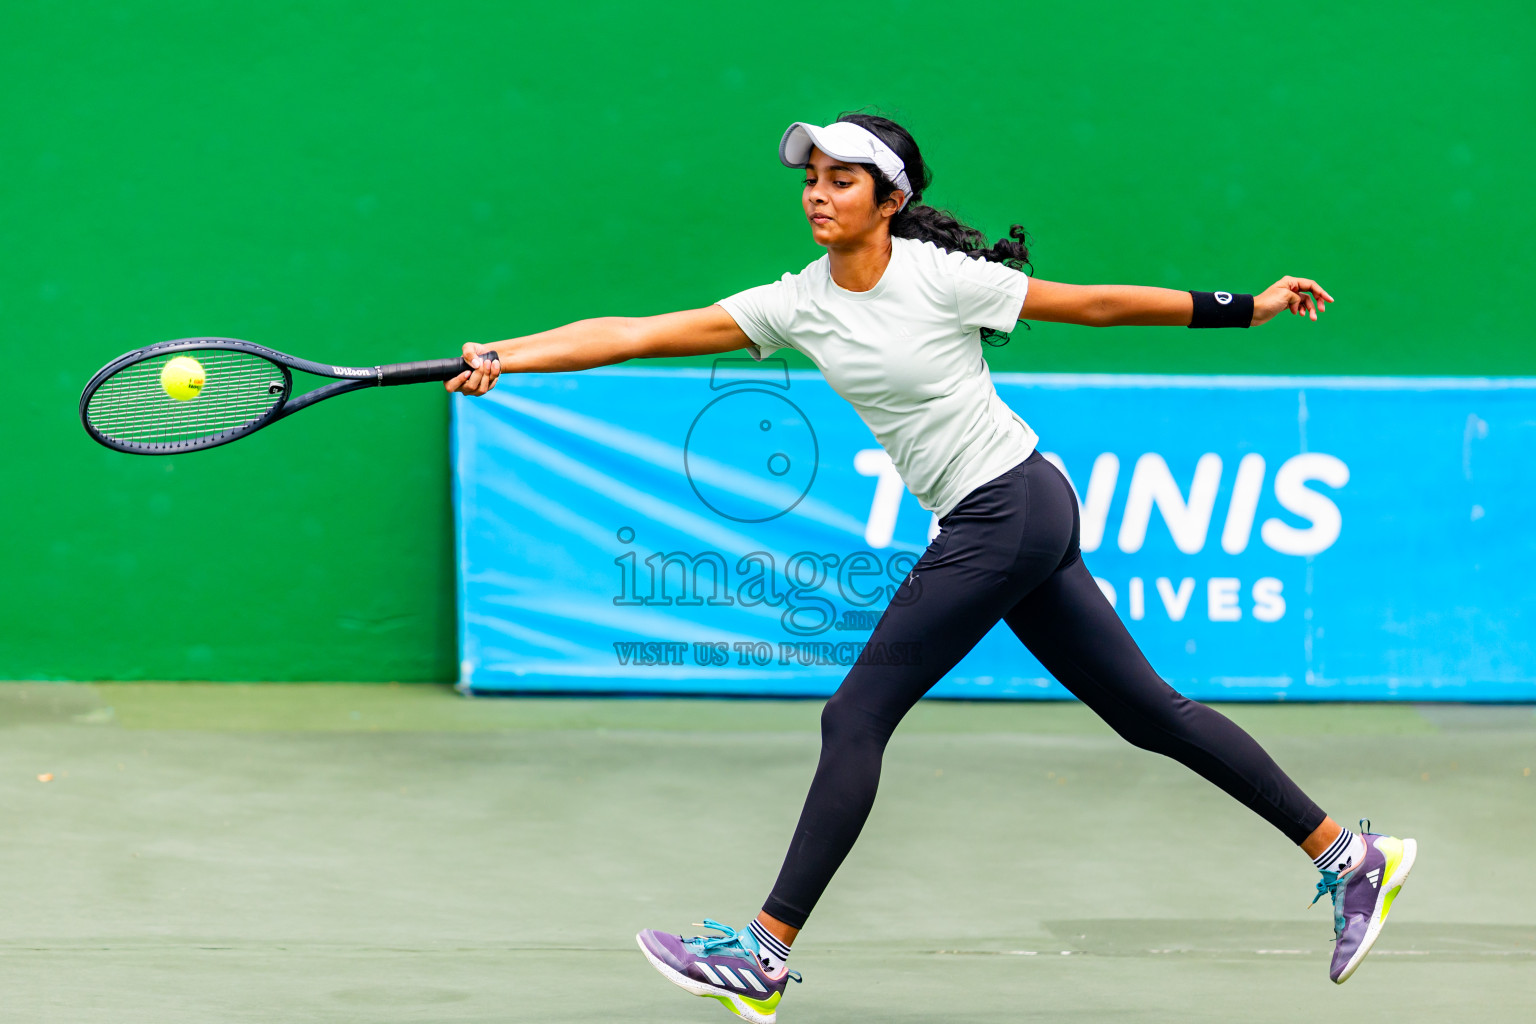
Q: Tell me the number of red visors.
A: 0